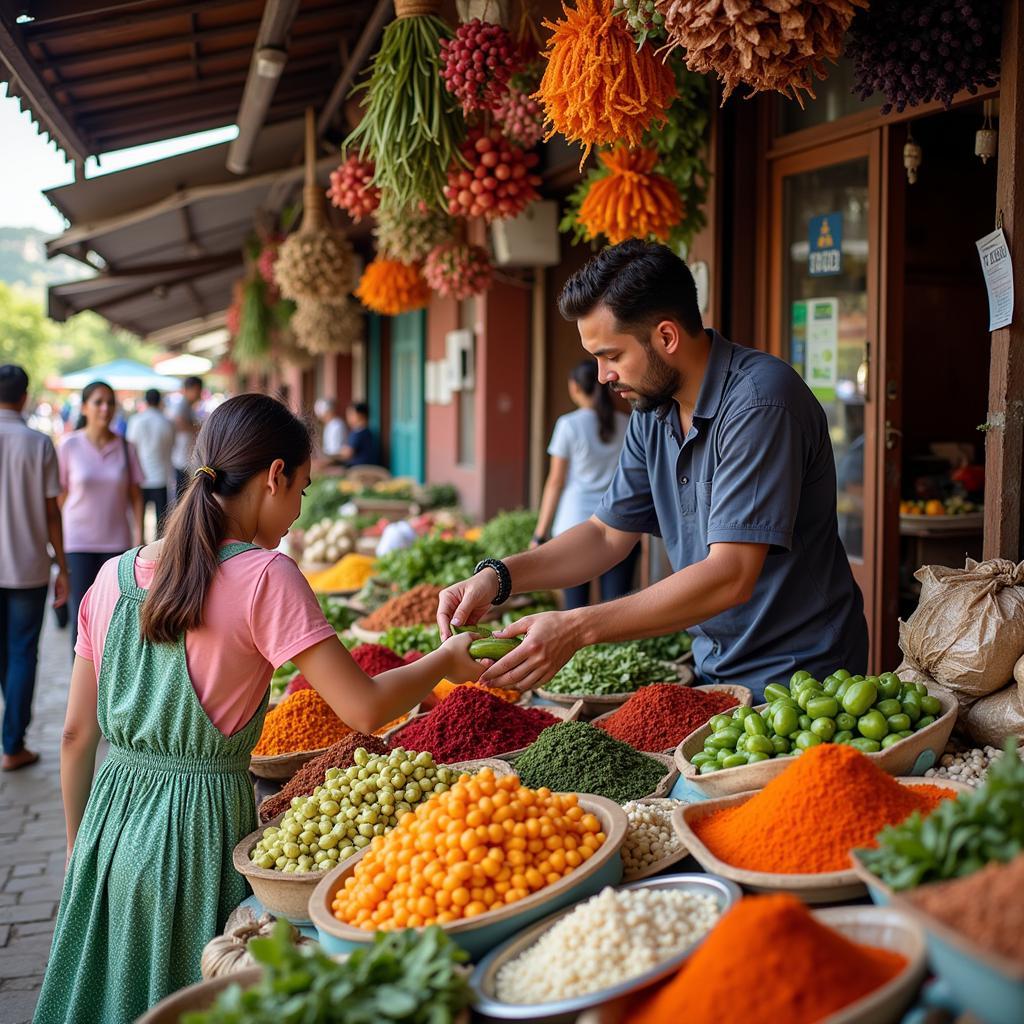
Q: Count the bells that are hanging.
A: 2